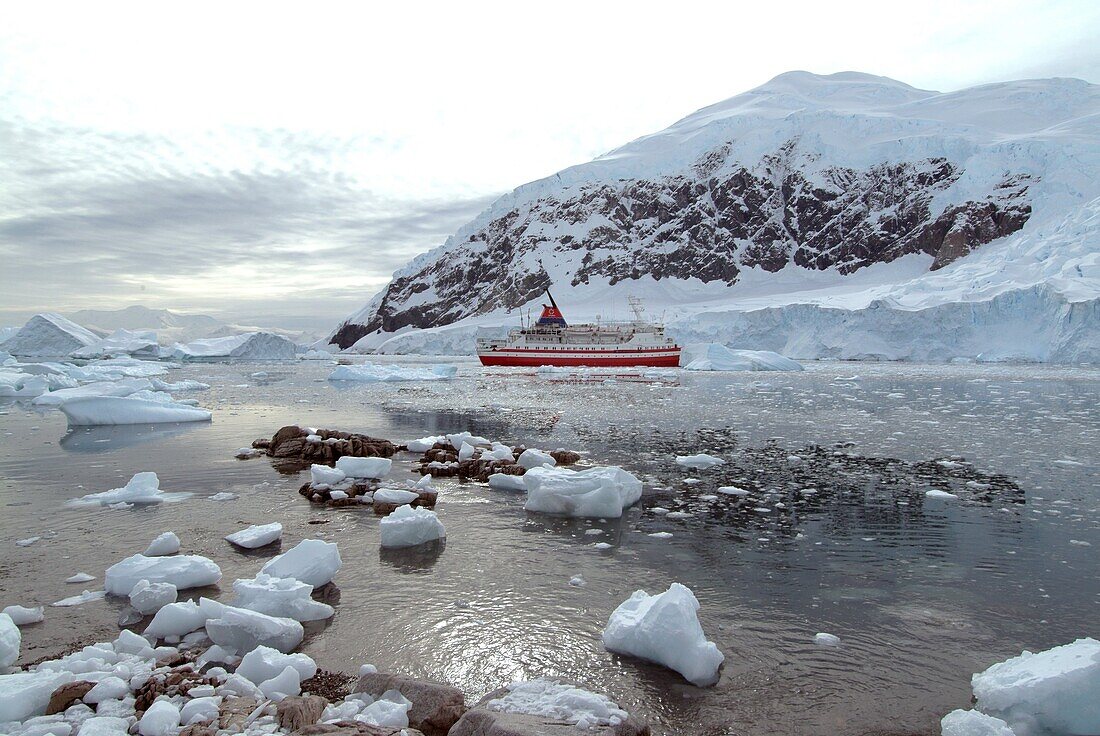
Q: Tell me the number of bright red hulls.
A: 1